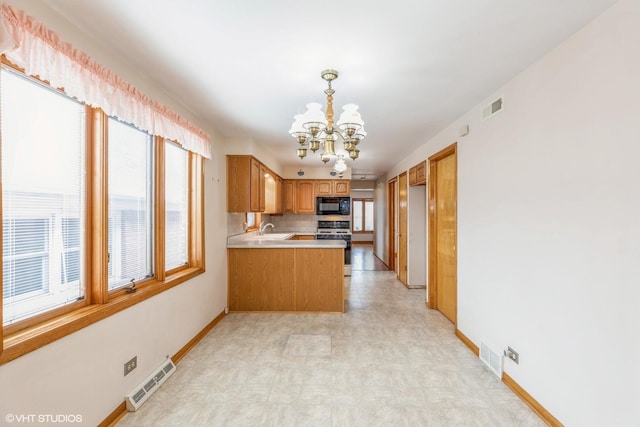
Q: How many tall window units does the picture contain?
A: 3